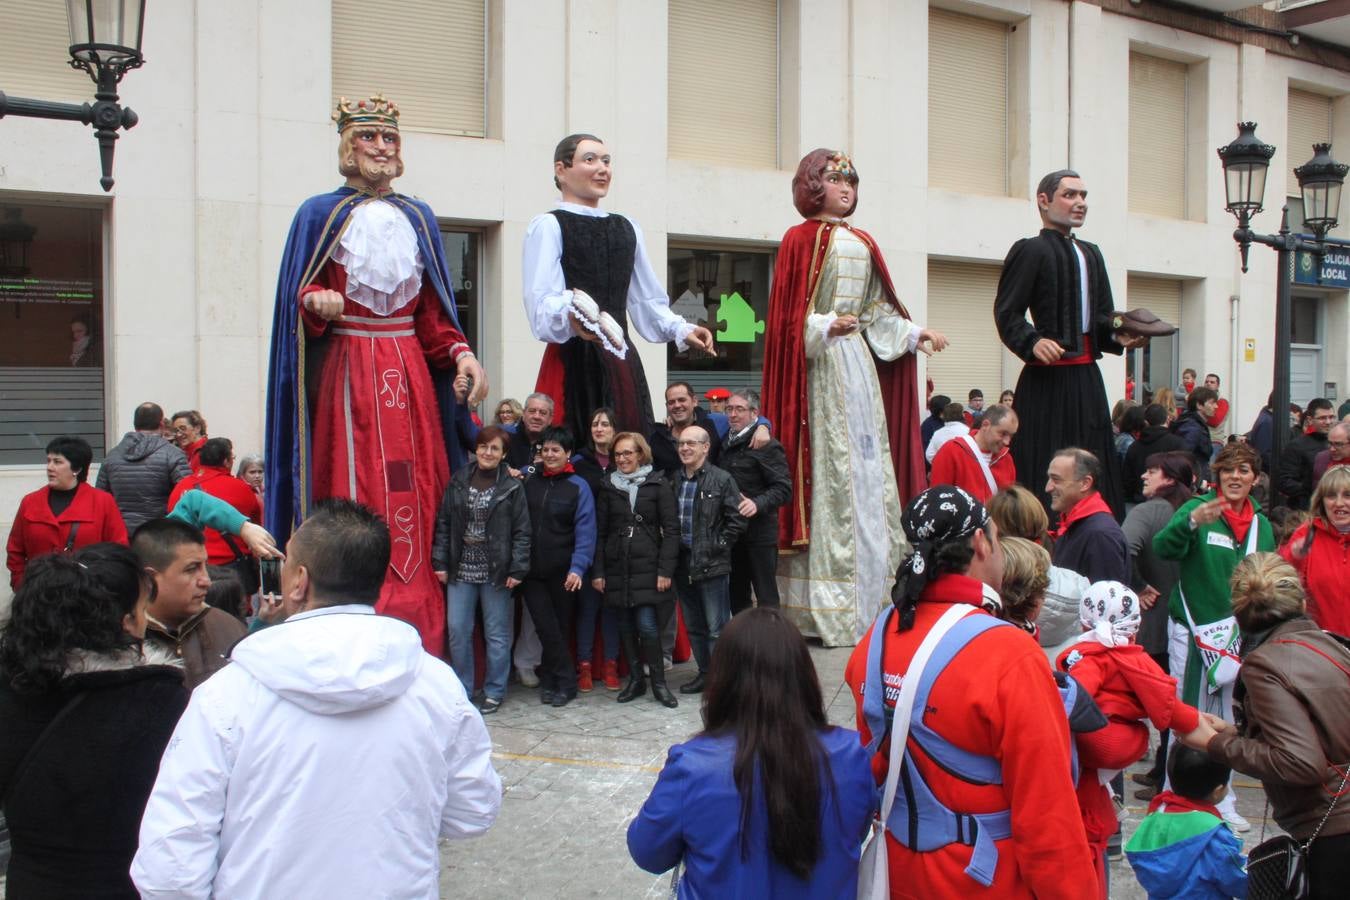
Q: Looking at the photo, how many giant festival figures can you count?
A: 4